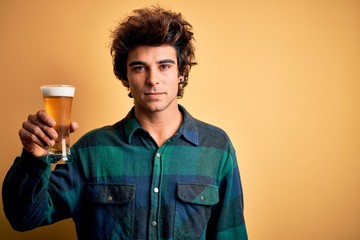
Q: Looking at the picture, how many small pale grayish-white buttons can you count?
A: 5